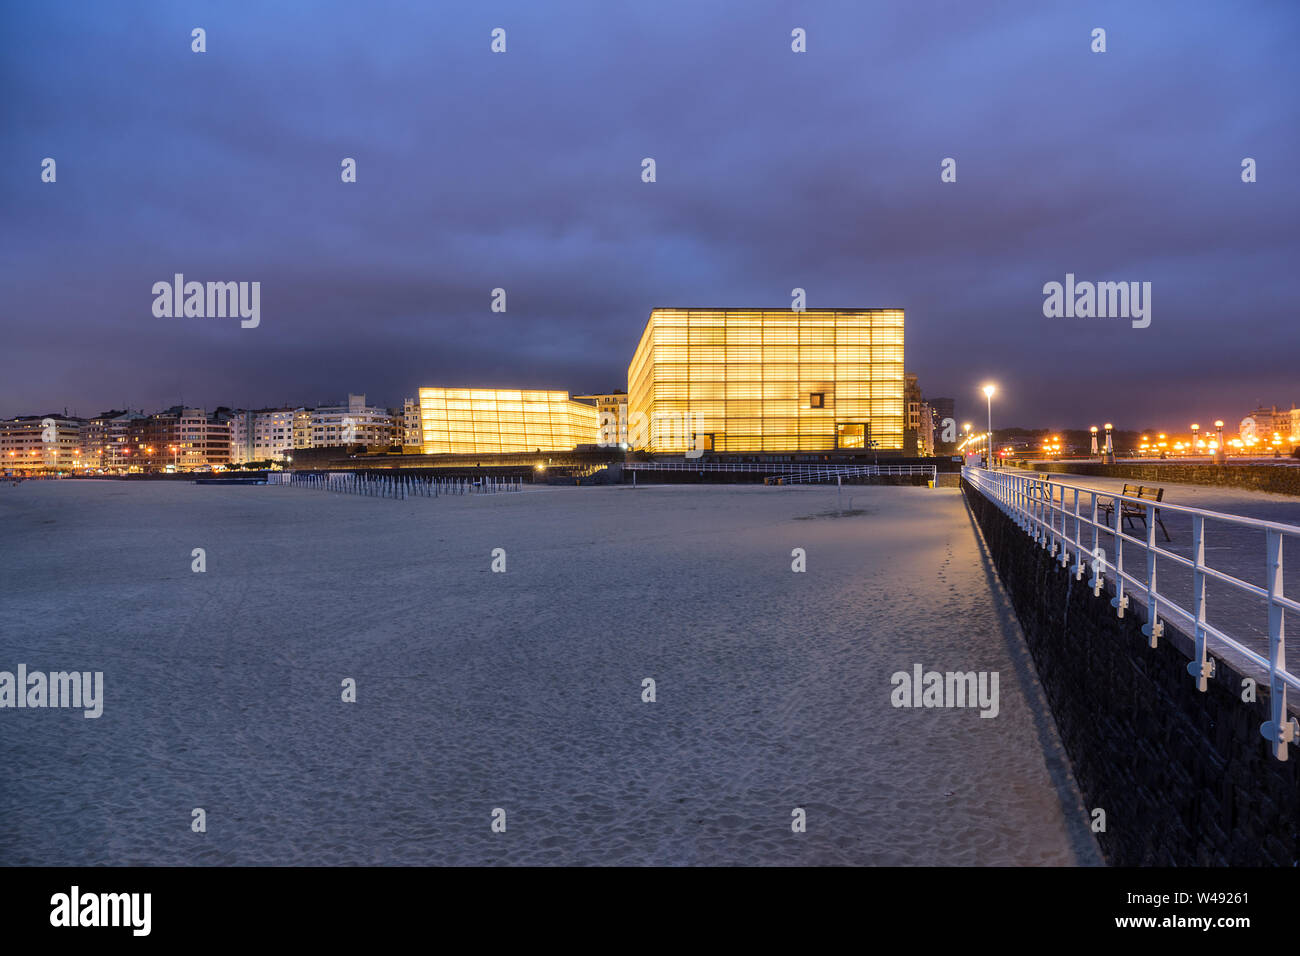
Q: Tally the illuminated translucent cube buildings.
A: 2